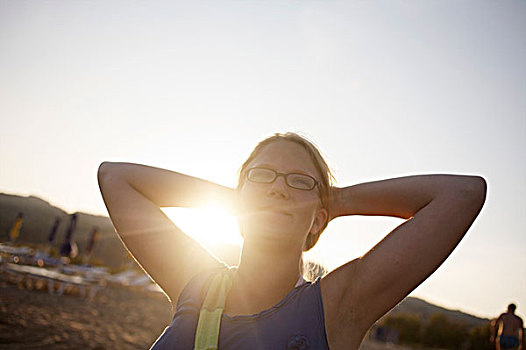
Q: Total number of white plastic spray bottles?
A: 0